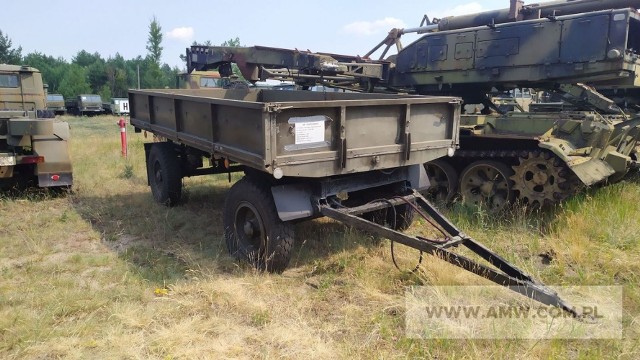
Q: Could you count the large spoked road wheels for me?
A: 2